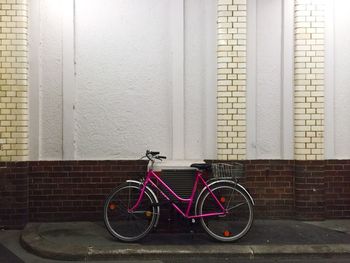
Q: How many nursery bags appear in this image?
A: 0